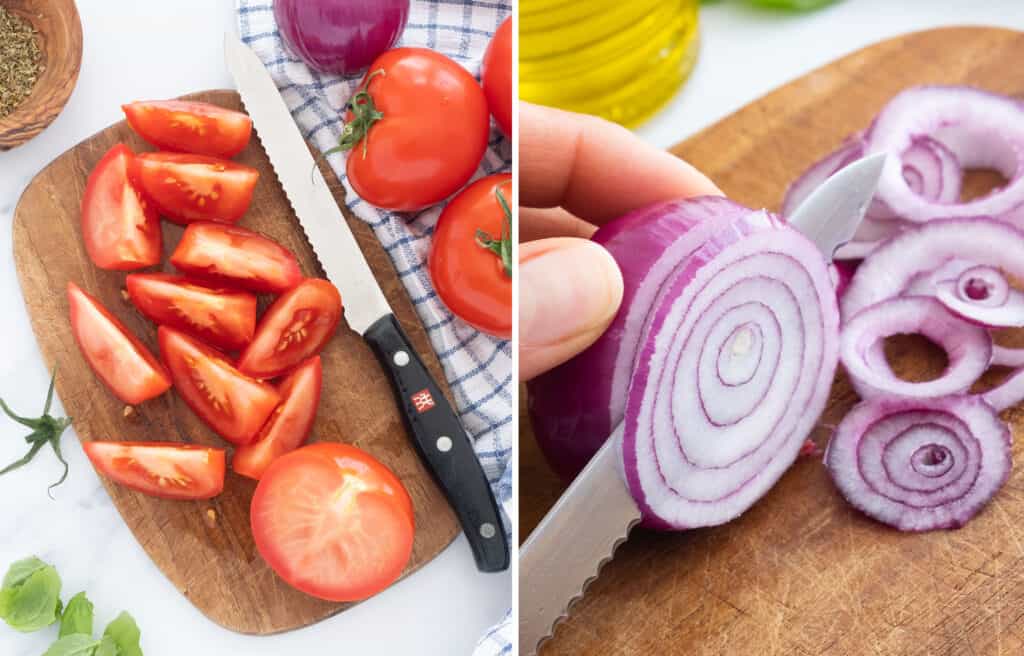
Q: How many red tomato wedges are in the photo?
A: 10